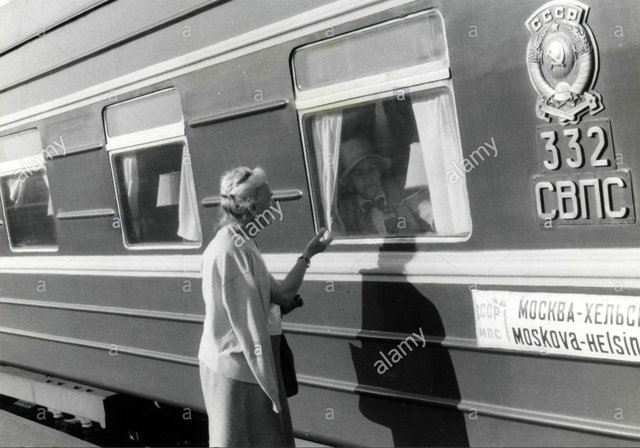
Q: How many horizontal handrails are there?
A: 4